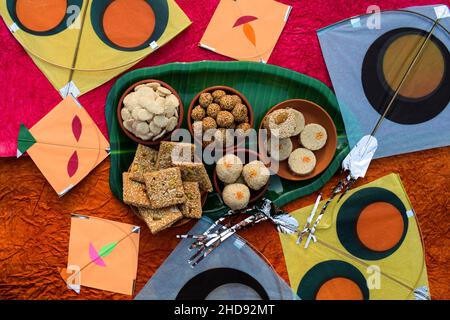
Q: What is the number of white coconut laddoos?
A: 3